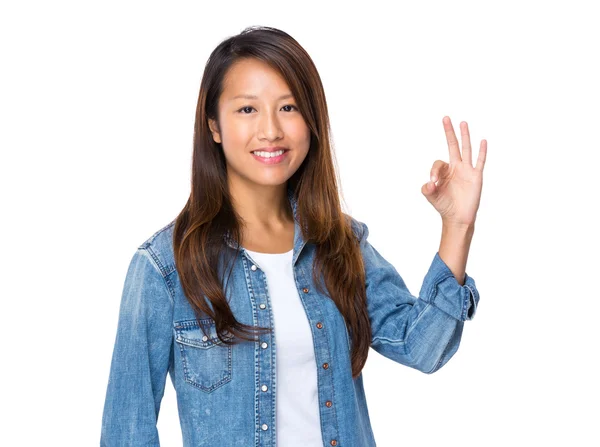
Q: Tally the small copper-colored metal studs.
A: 5